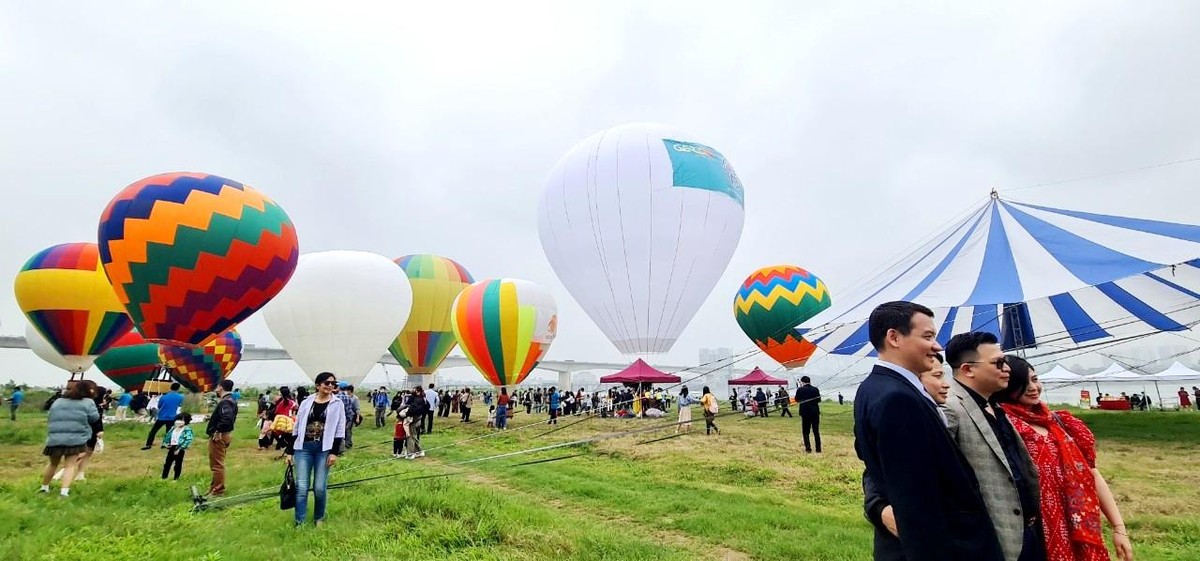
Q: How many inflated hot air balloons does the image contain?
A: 10